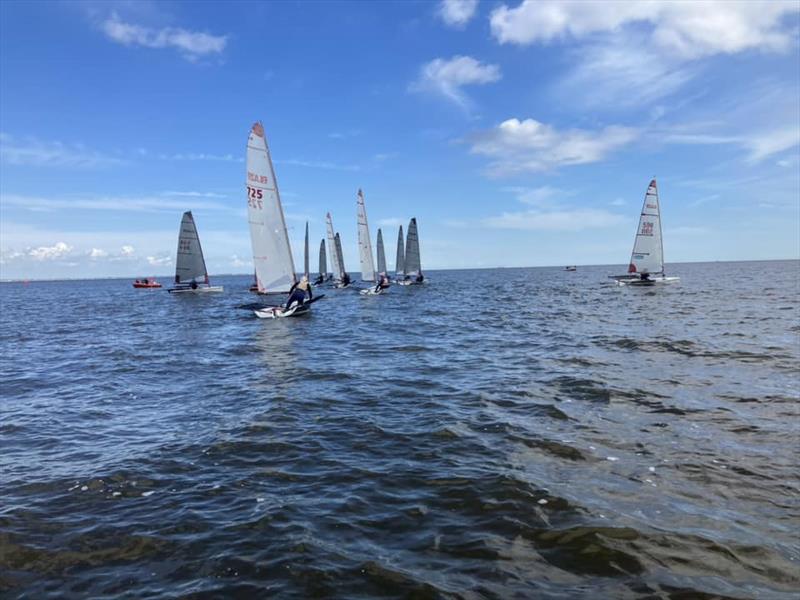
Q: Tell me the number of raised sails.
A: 11